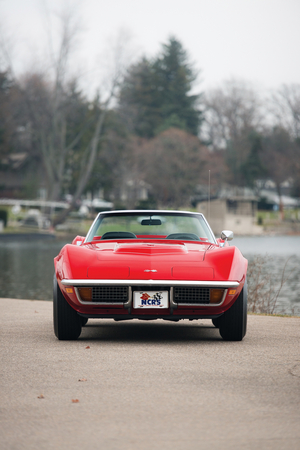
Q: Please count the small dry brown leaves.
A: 4